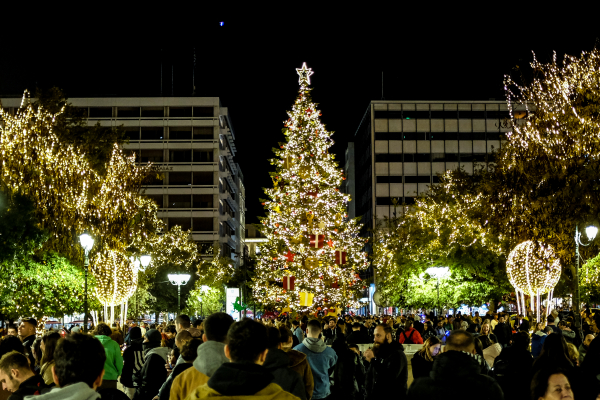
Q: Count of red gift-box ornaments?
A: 3